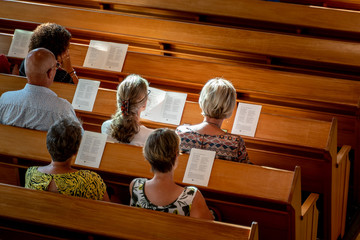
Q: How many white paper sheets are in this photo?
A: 7